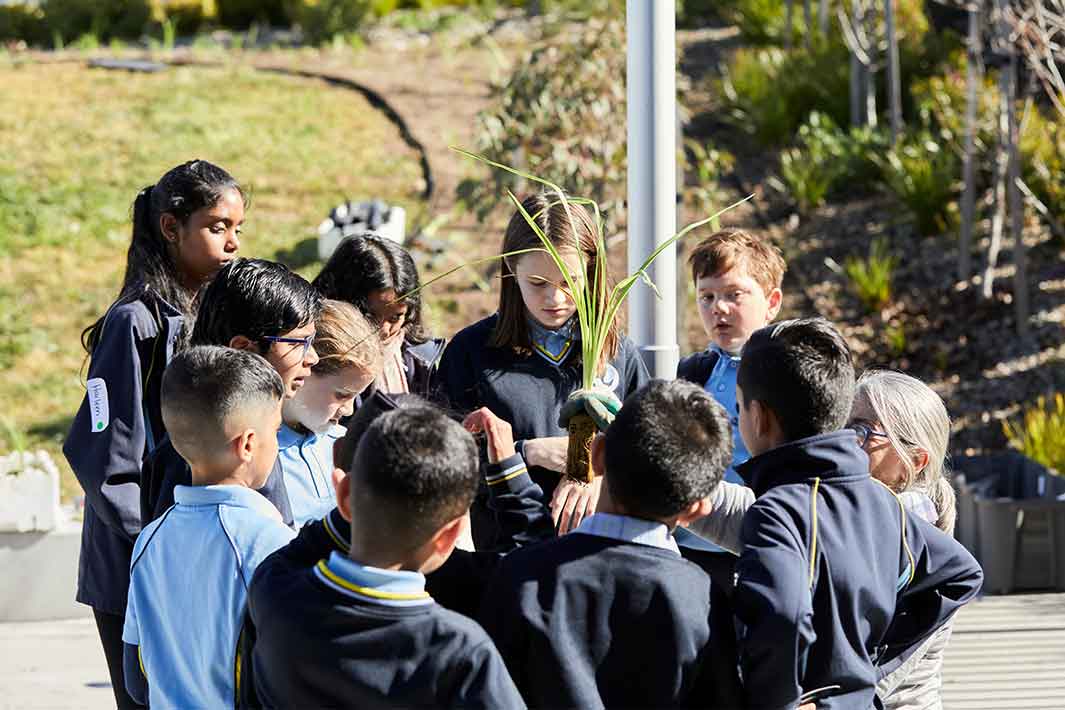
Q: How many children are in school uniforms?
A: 11